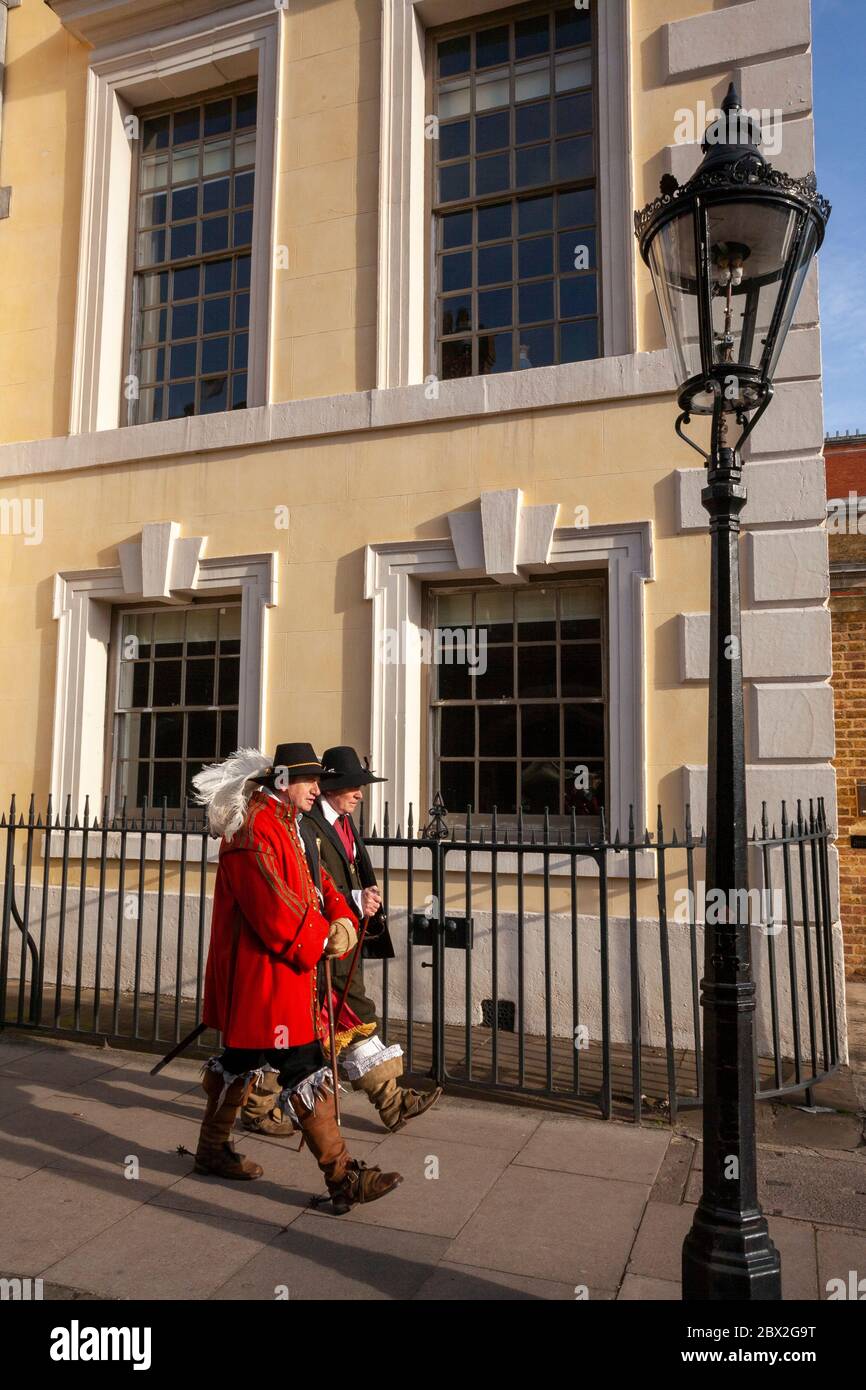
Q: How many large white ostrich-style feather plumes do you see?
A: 1